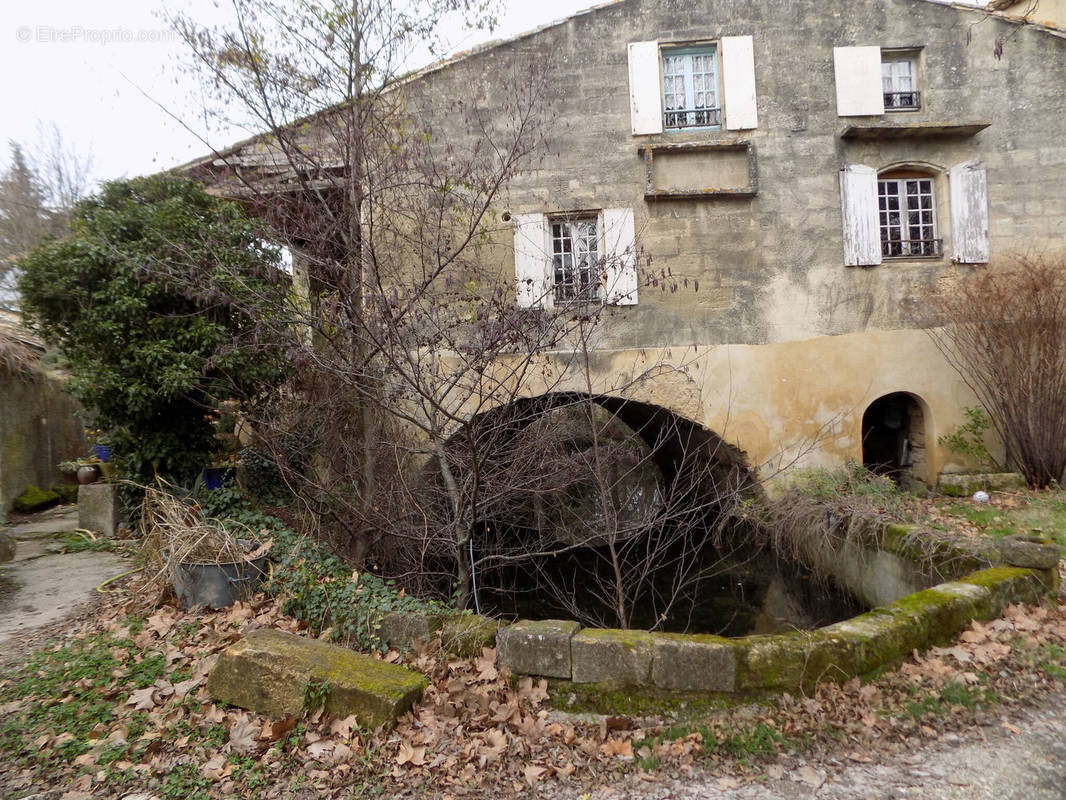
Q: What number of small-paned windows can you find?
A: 4